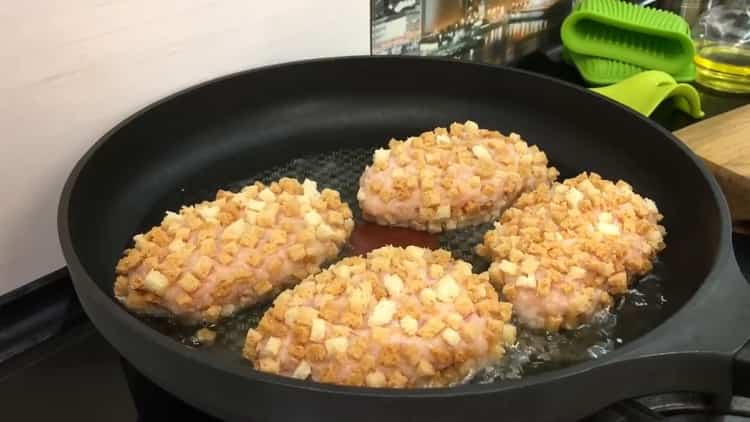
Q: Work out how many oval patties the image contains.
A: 4